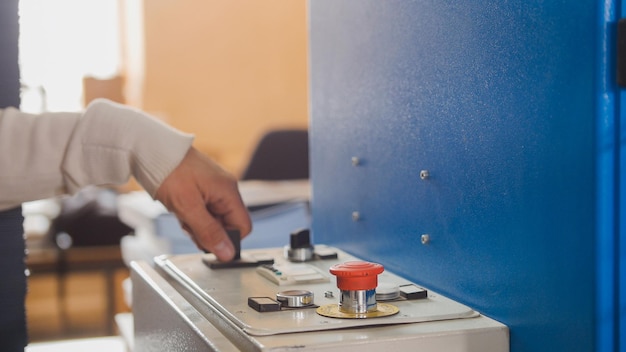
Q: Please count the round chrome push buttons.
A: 2